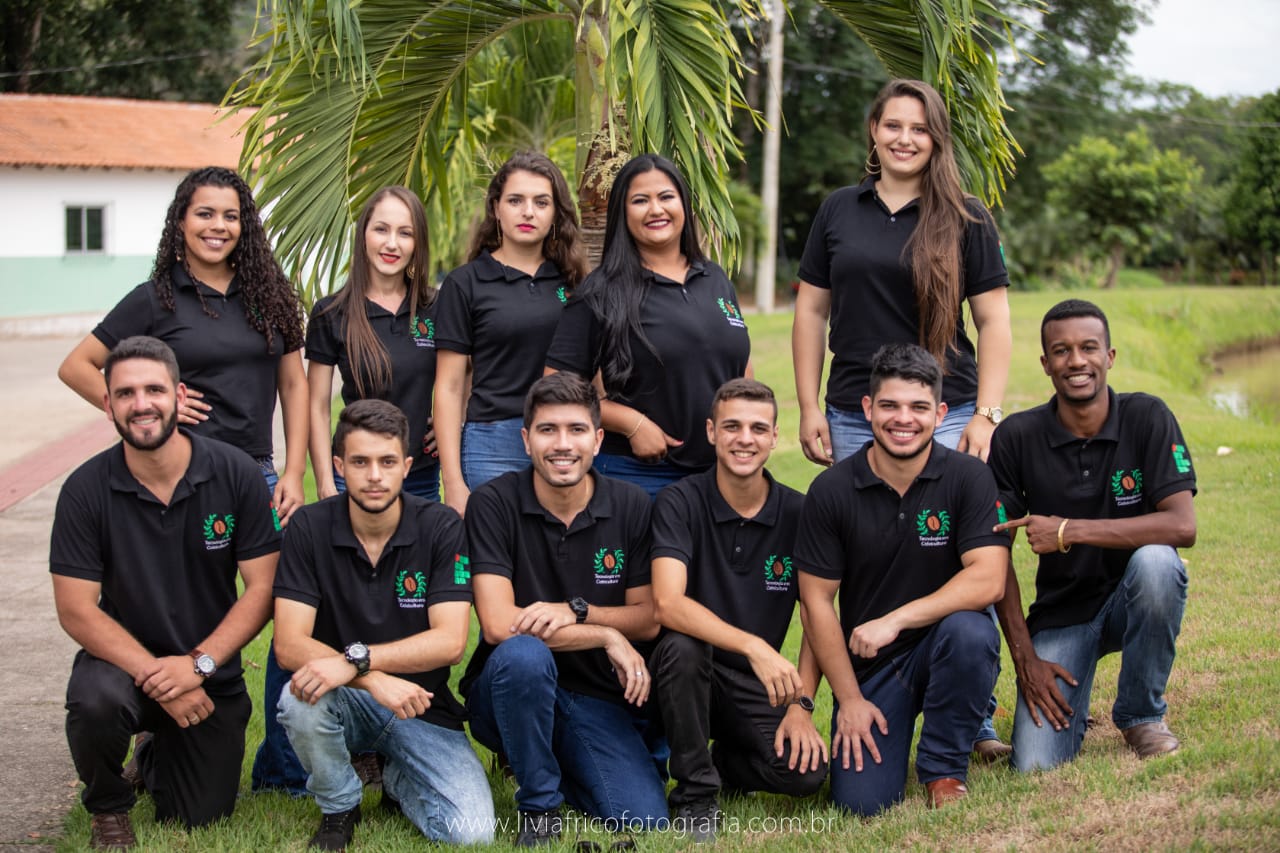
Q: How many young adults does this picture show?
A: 11